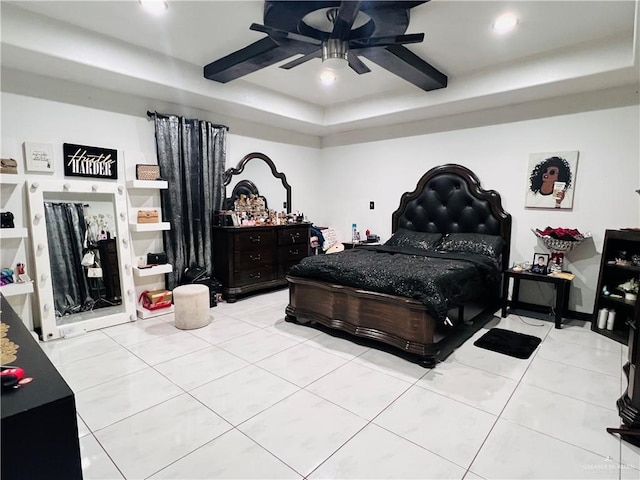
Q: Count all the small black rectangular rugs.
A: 1